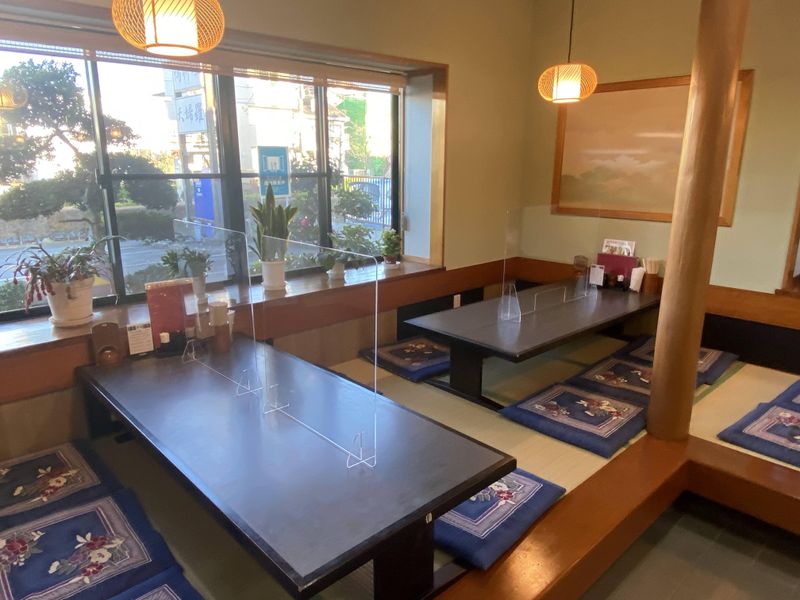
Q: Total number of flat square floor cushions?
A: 10